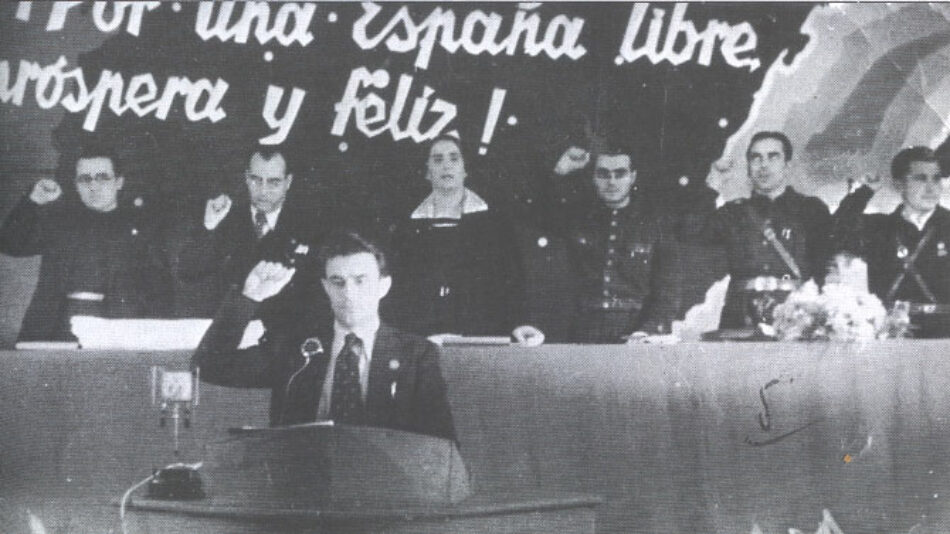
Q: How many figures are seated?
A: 0